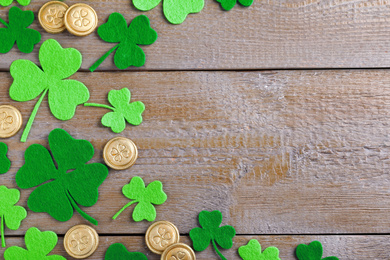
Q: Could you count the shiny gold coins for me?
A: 7